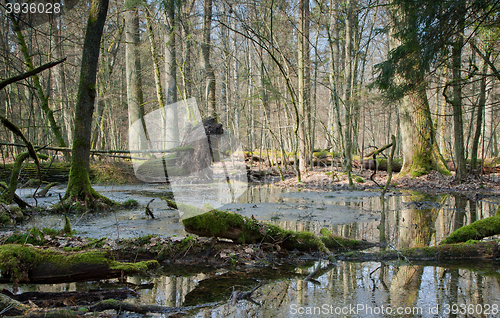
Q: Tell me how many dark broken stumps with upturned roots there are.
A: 1